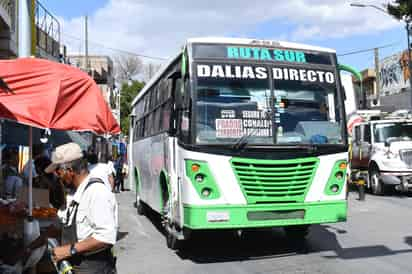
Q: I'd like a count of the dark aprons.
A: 1